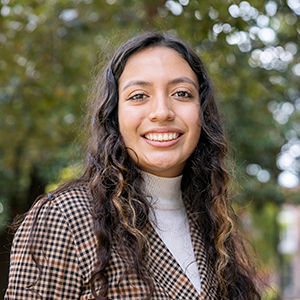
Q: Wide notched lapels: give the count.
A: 2